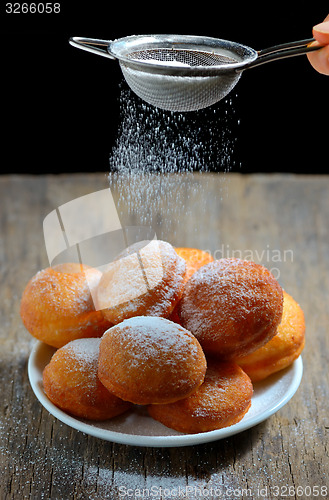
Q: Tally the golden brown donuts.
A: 8